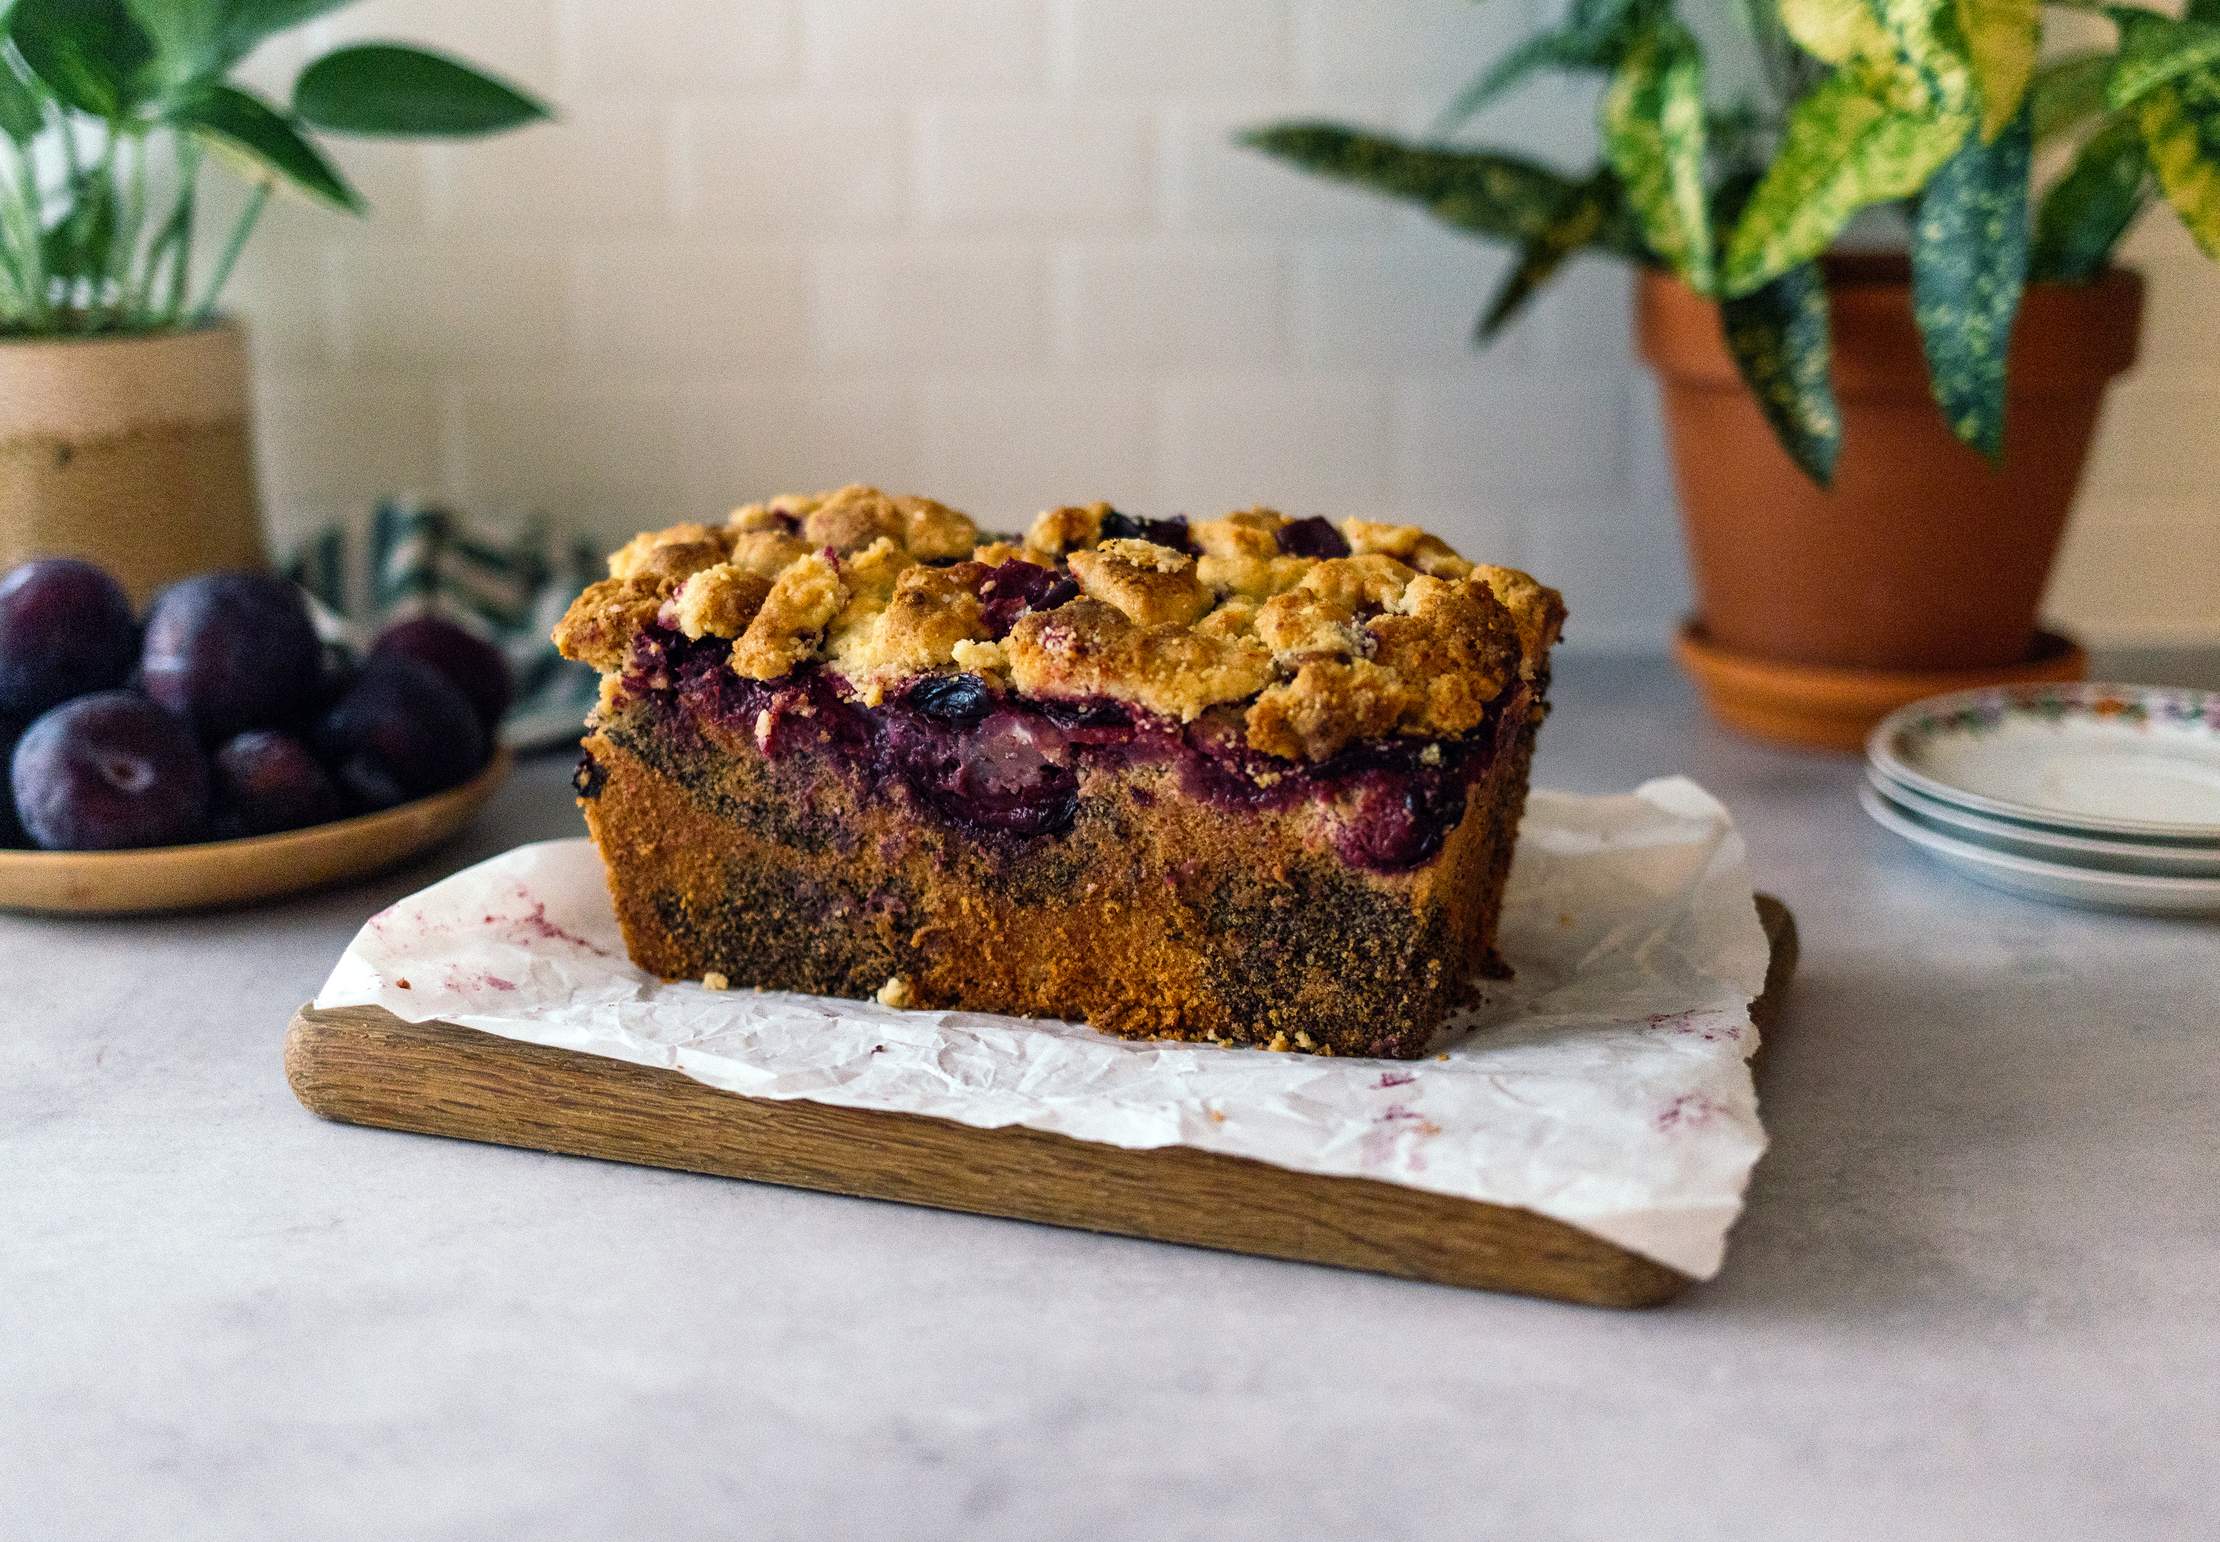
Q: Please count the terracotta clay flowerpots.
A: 1